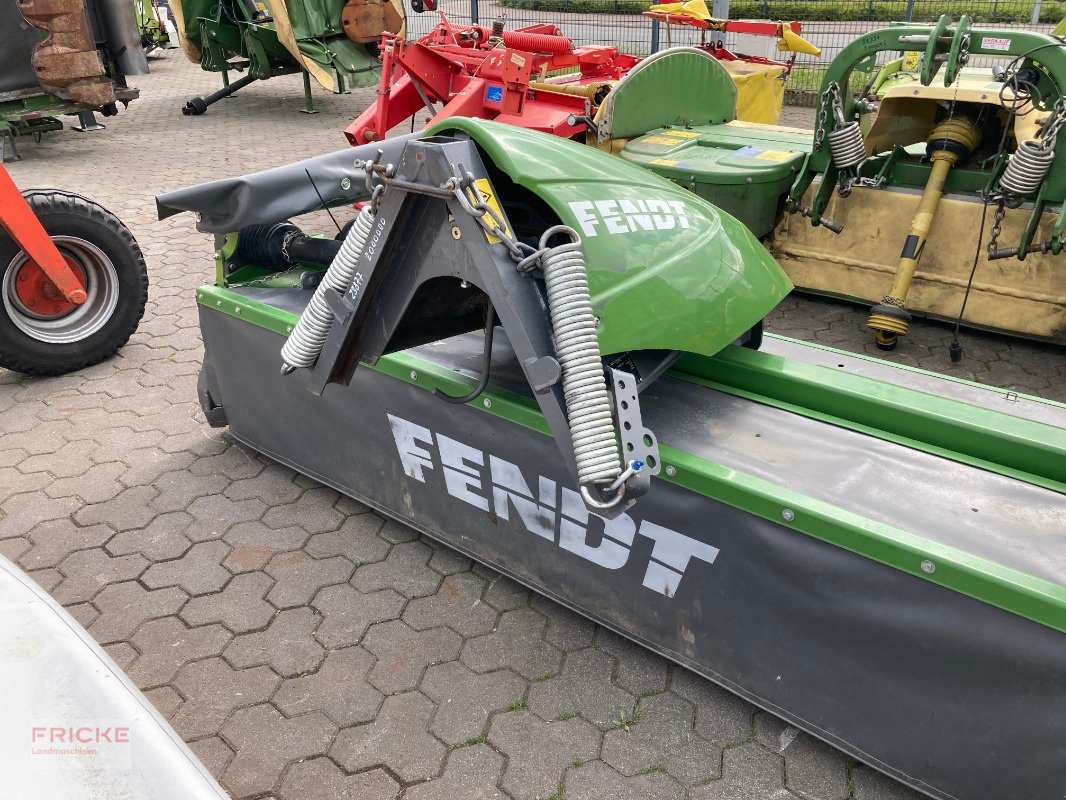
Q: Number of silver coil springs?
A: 4